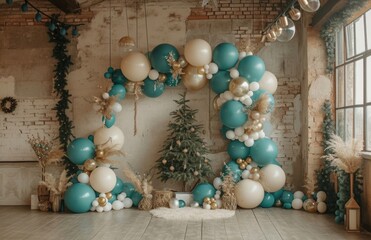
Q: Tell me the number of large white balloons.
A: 7